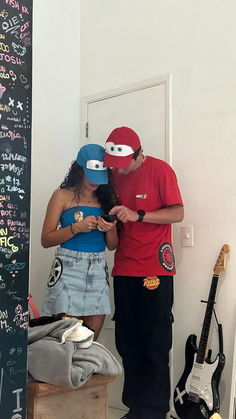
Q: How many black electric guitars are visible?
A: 1